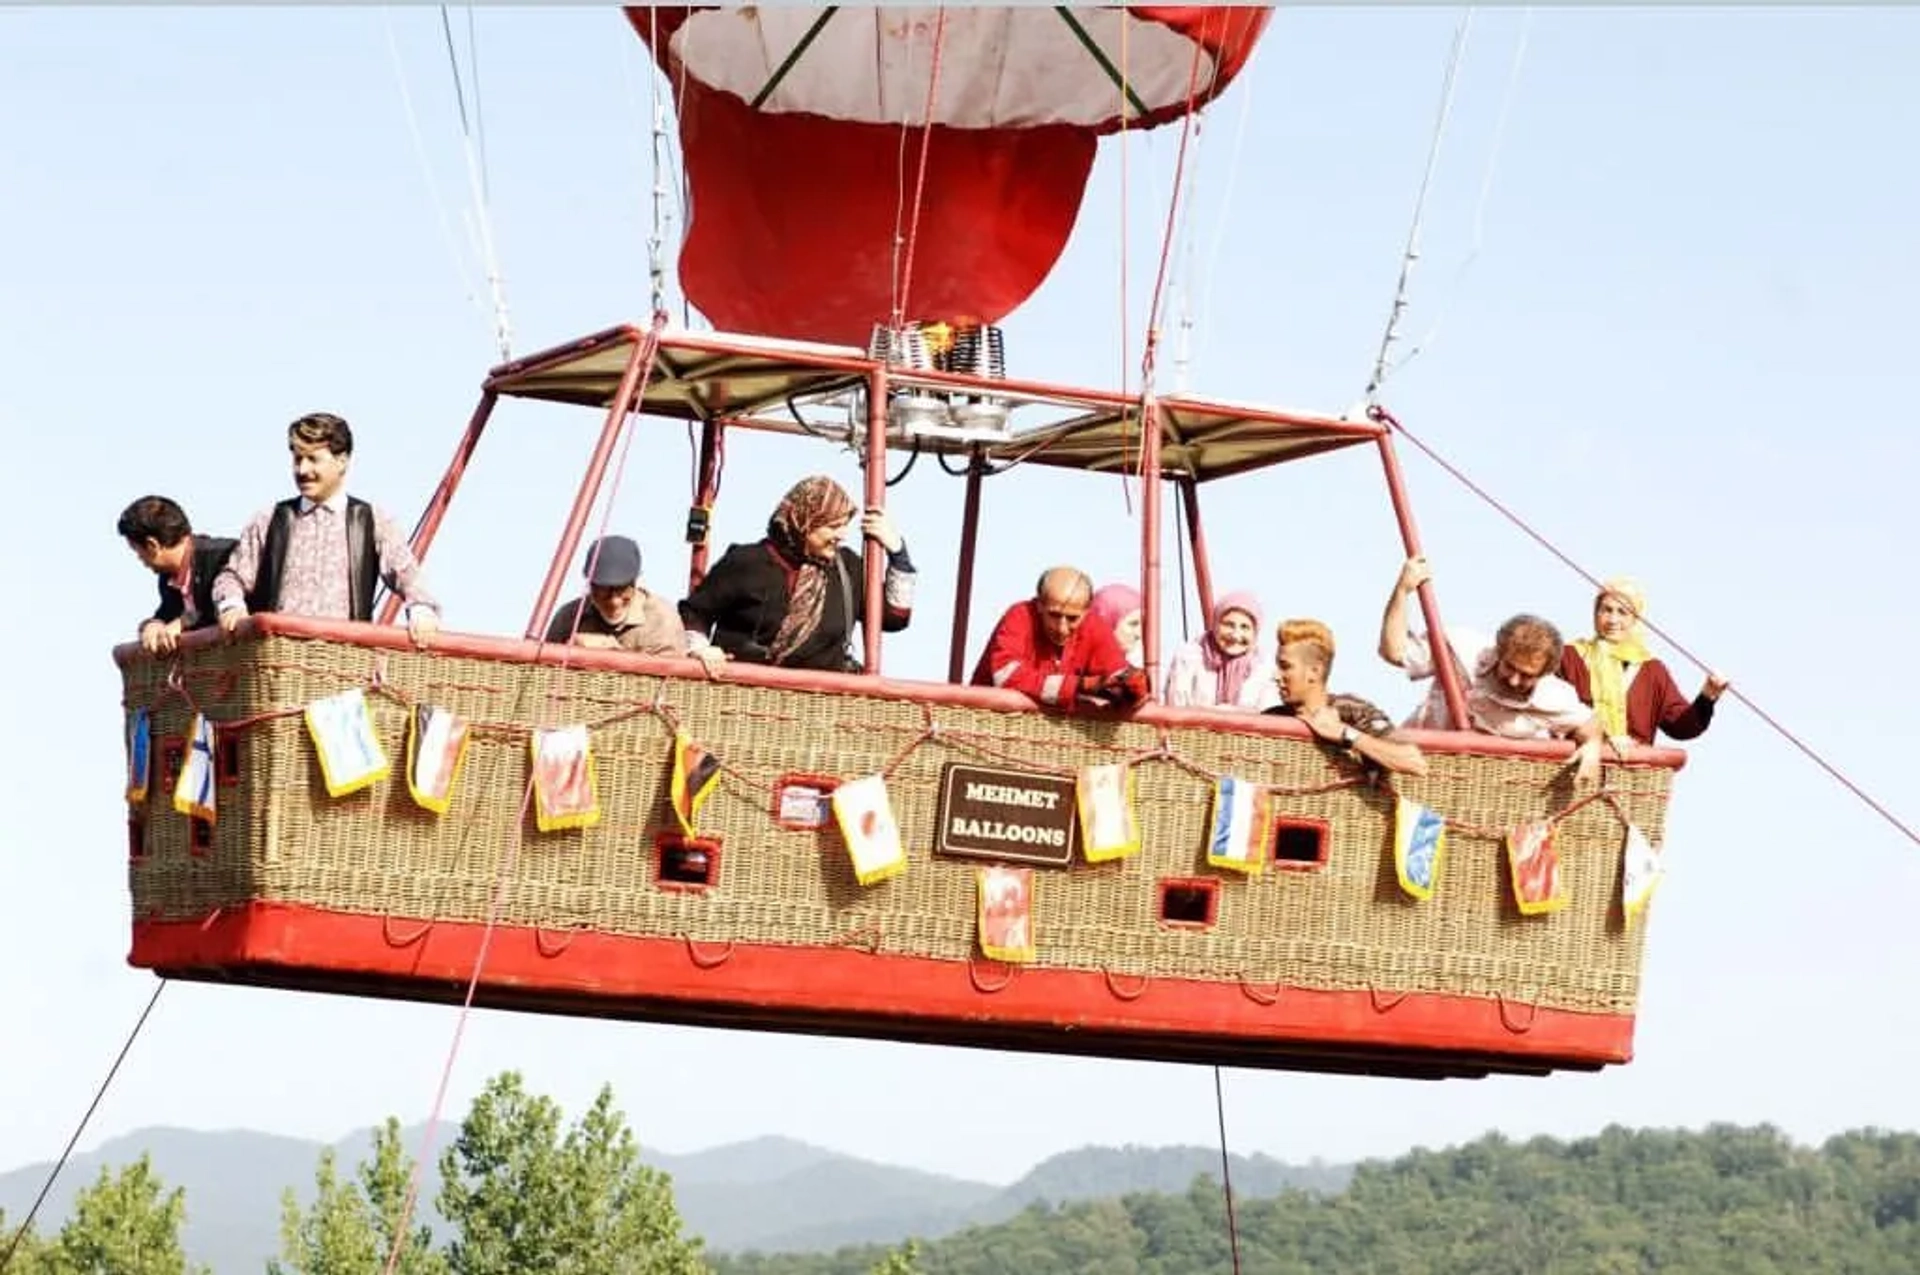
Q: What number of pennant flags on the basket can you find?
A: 13